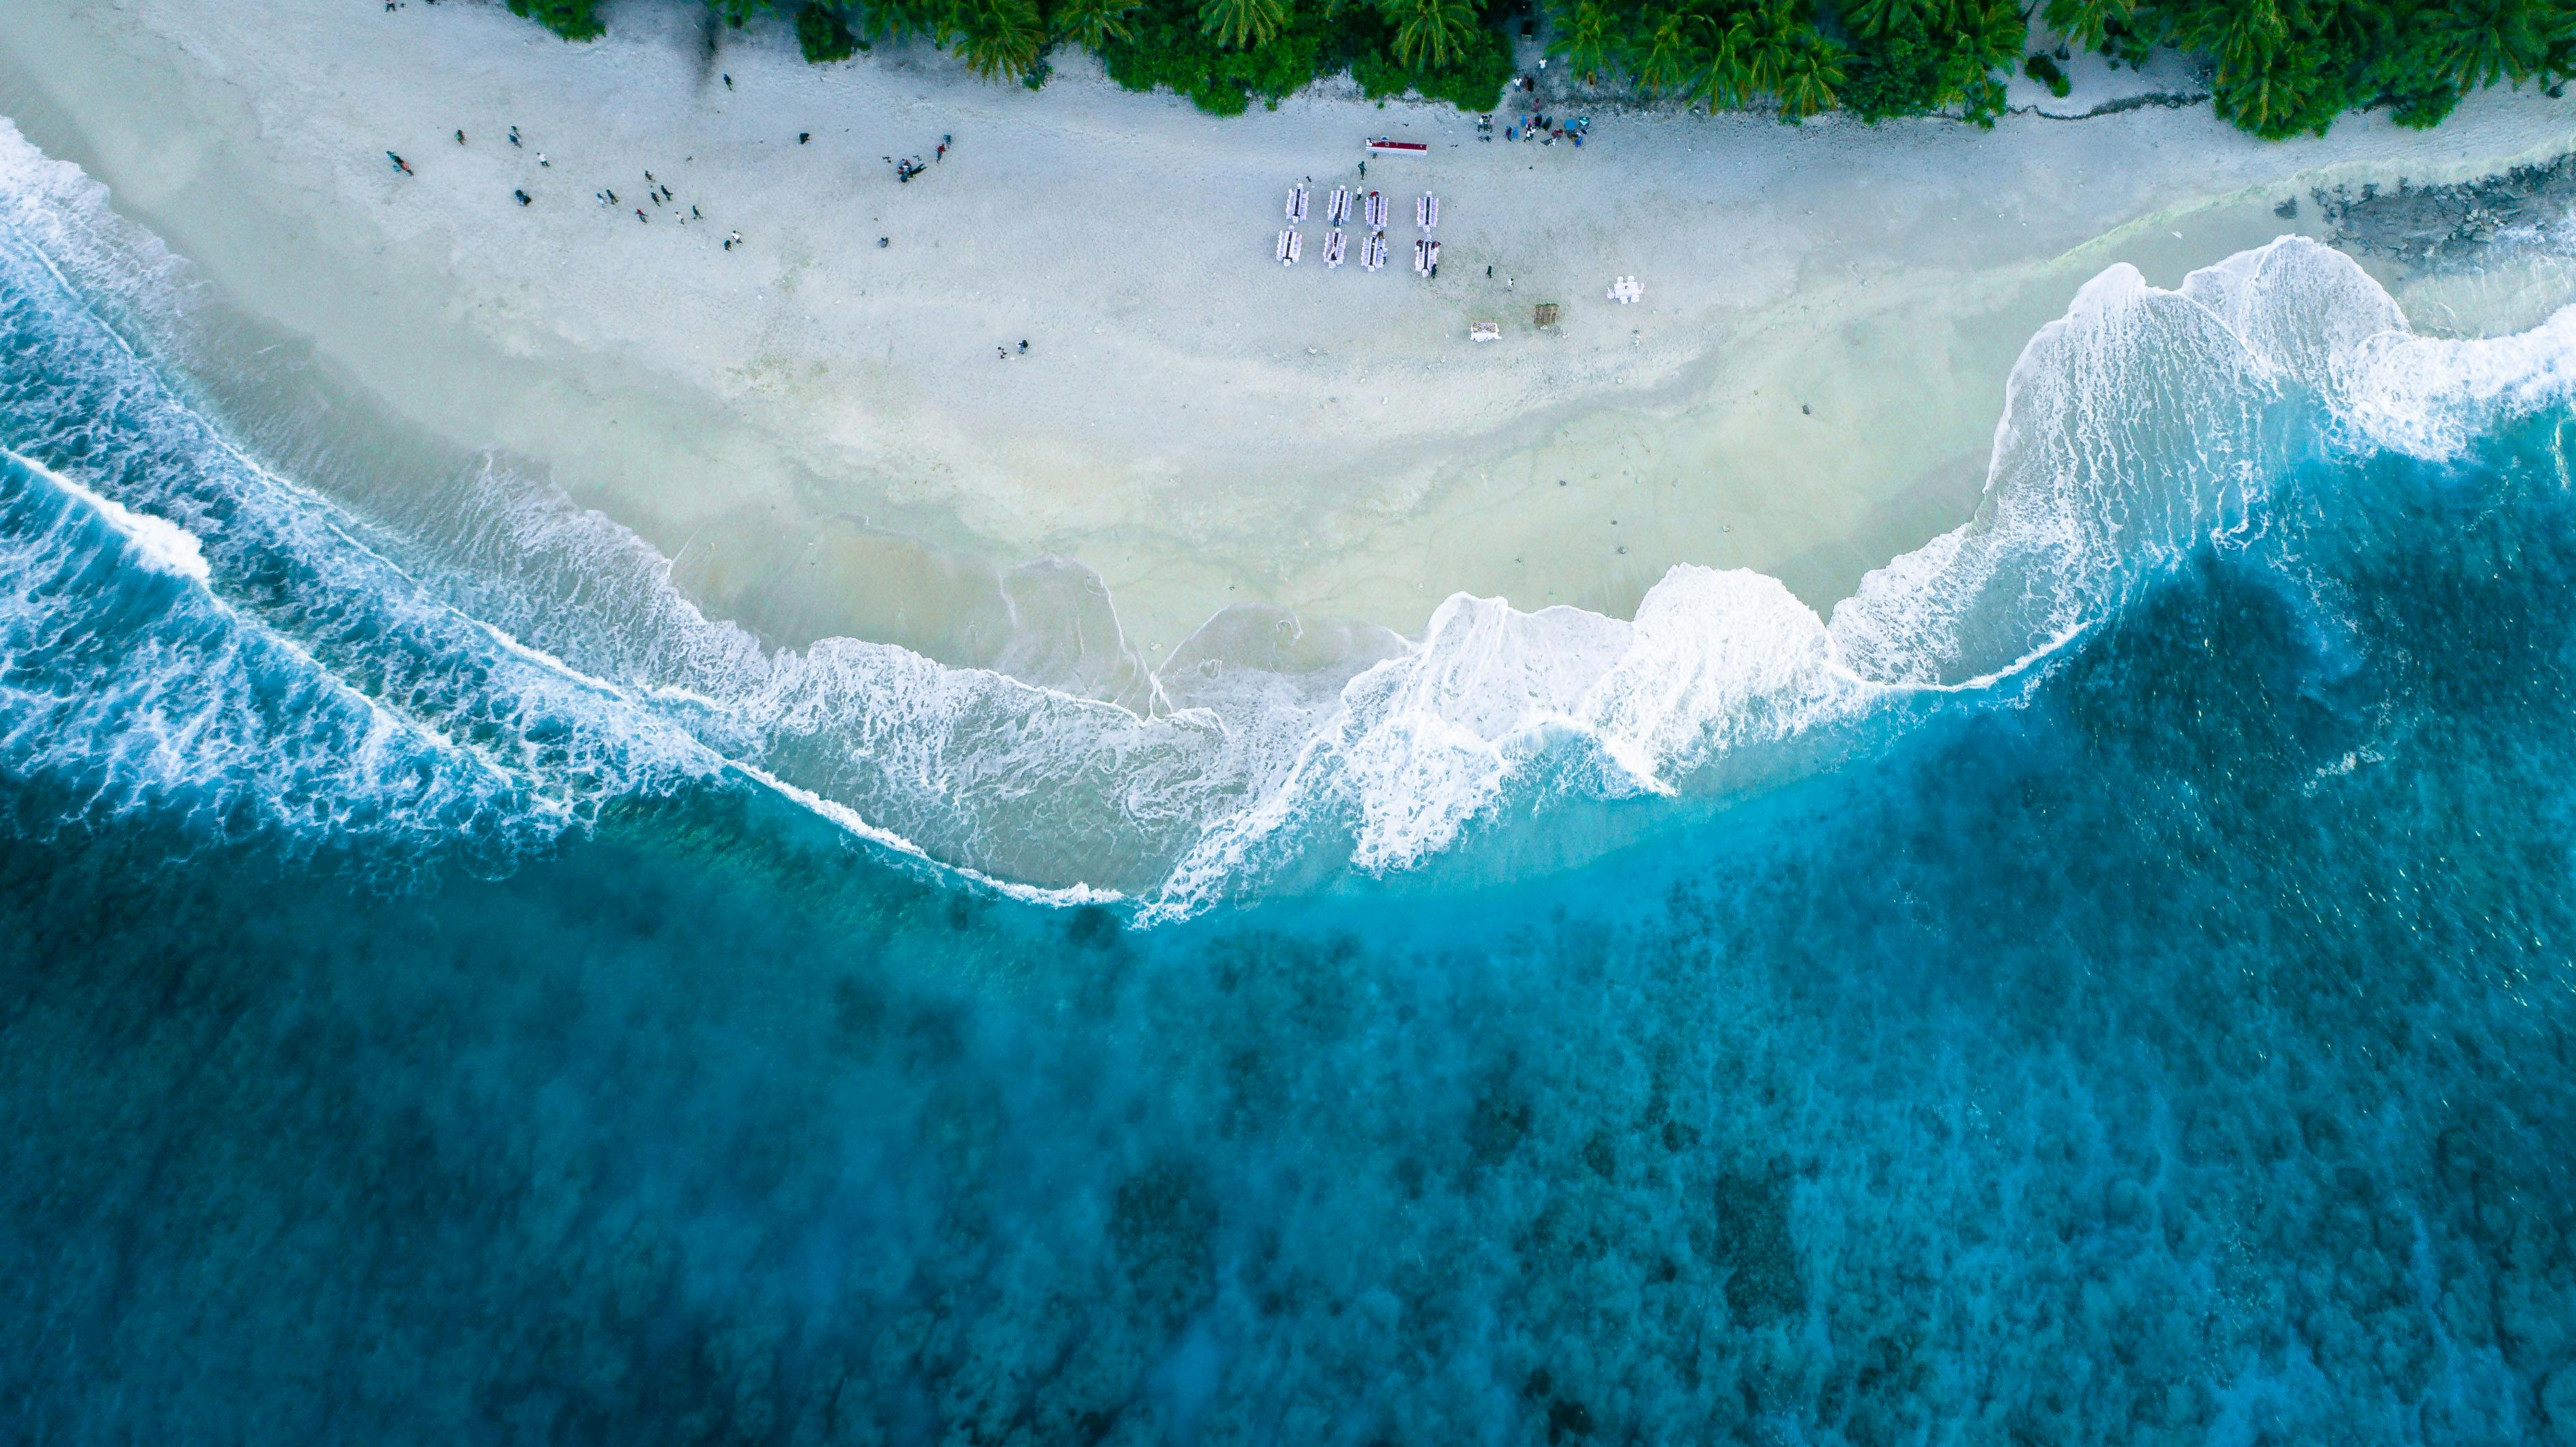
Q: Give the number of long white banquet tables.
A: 8